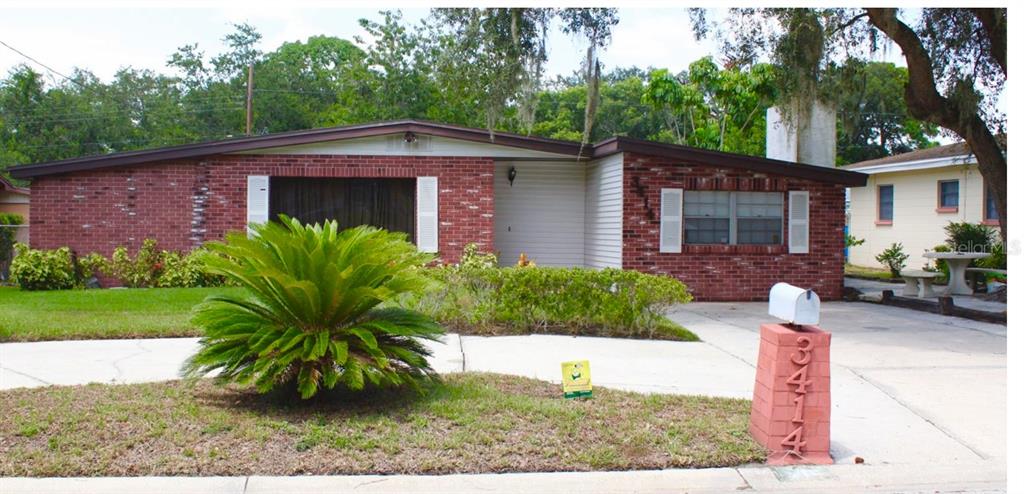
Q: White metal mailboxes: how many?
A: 1